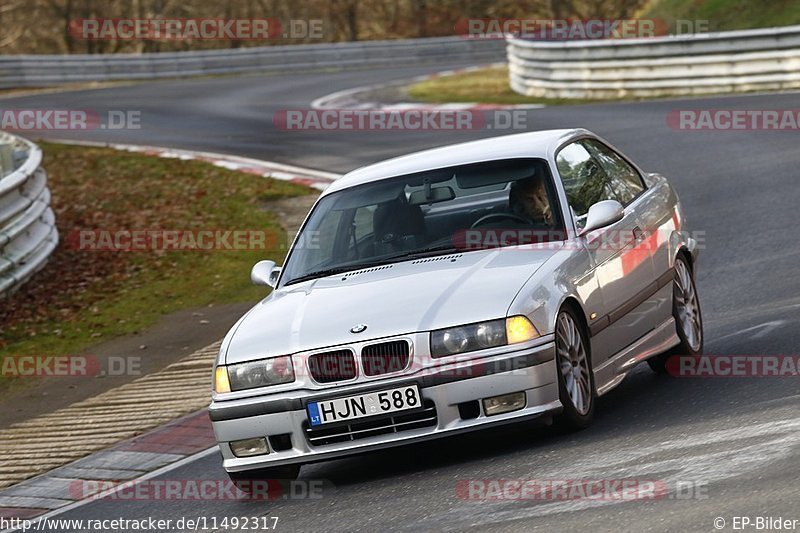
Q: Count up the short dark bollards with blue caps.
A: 0